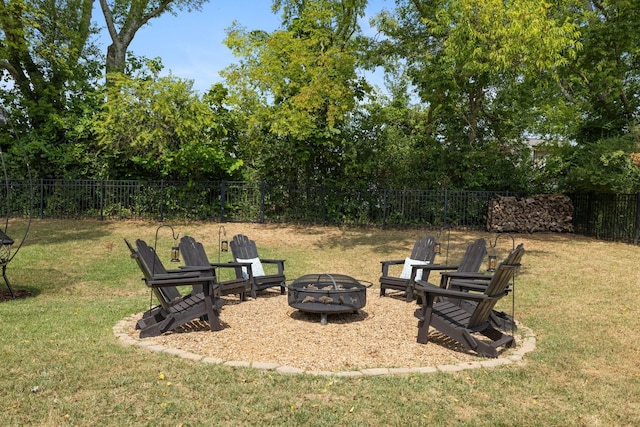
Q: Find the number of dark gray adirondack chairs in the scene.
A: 6